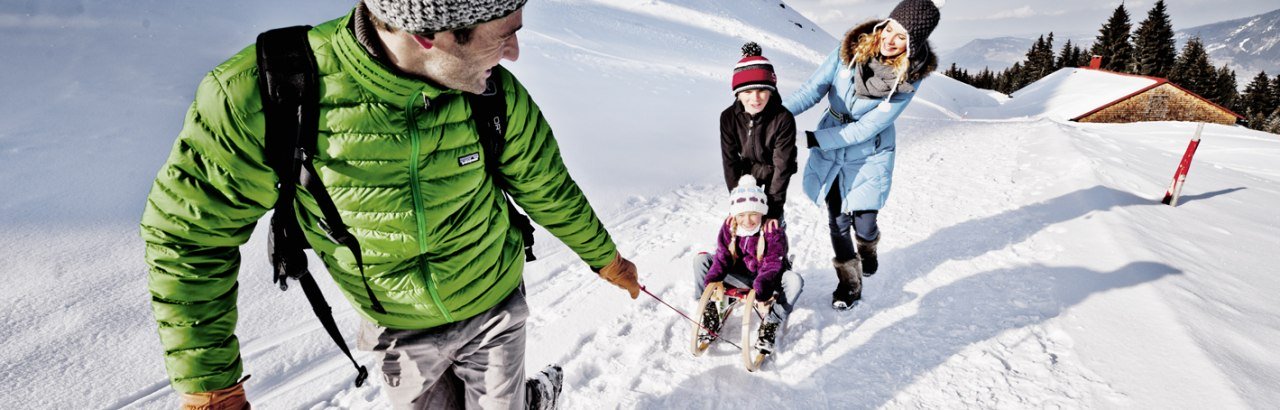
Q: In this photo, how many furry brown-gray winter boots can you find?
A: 2